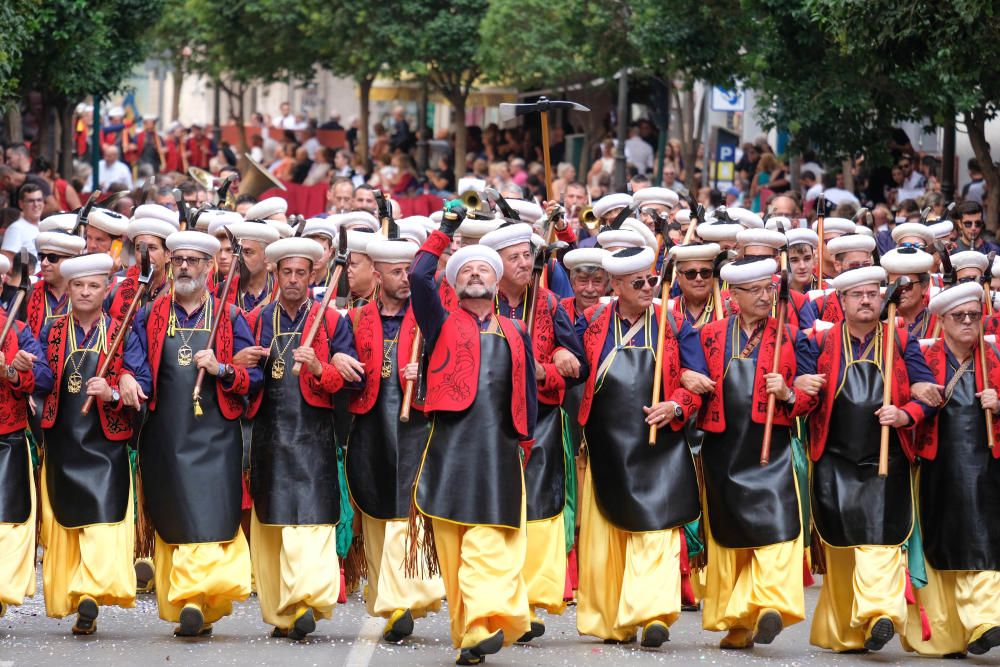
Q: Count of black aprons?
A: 11